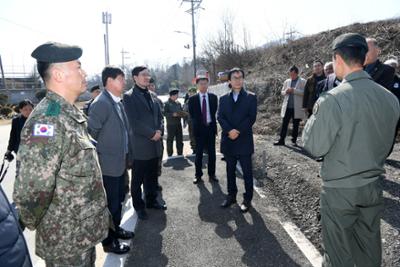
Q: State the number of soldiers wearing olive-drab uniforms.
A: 2